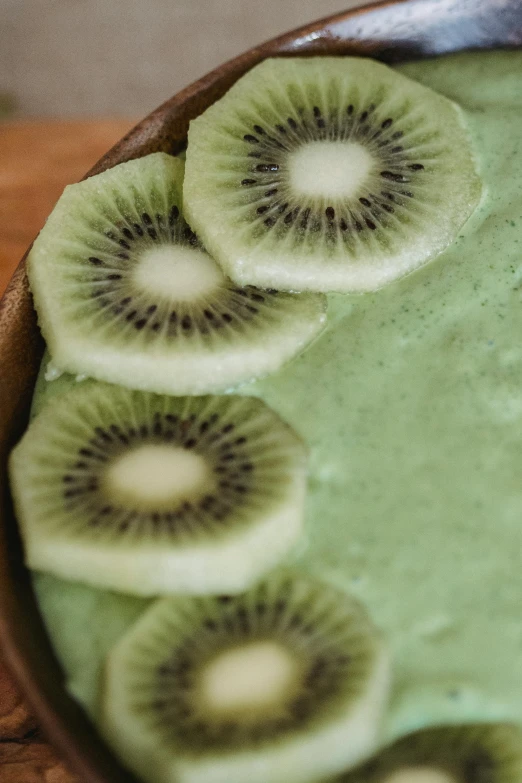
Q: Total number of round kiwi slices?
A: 5